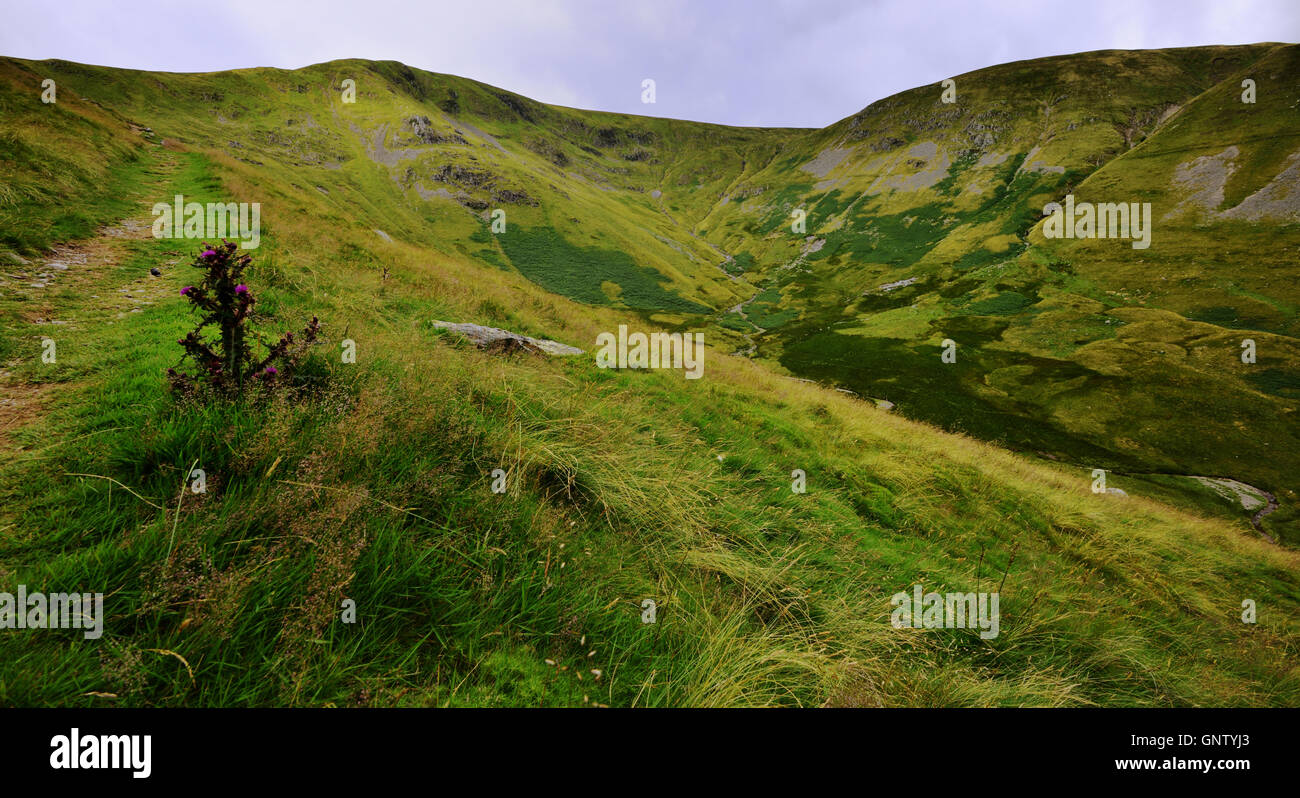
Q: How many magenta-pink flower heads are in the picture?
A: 4